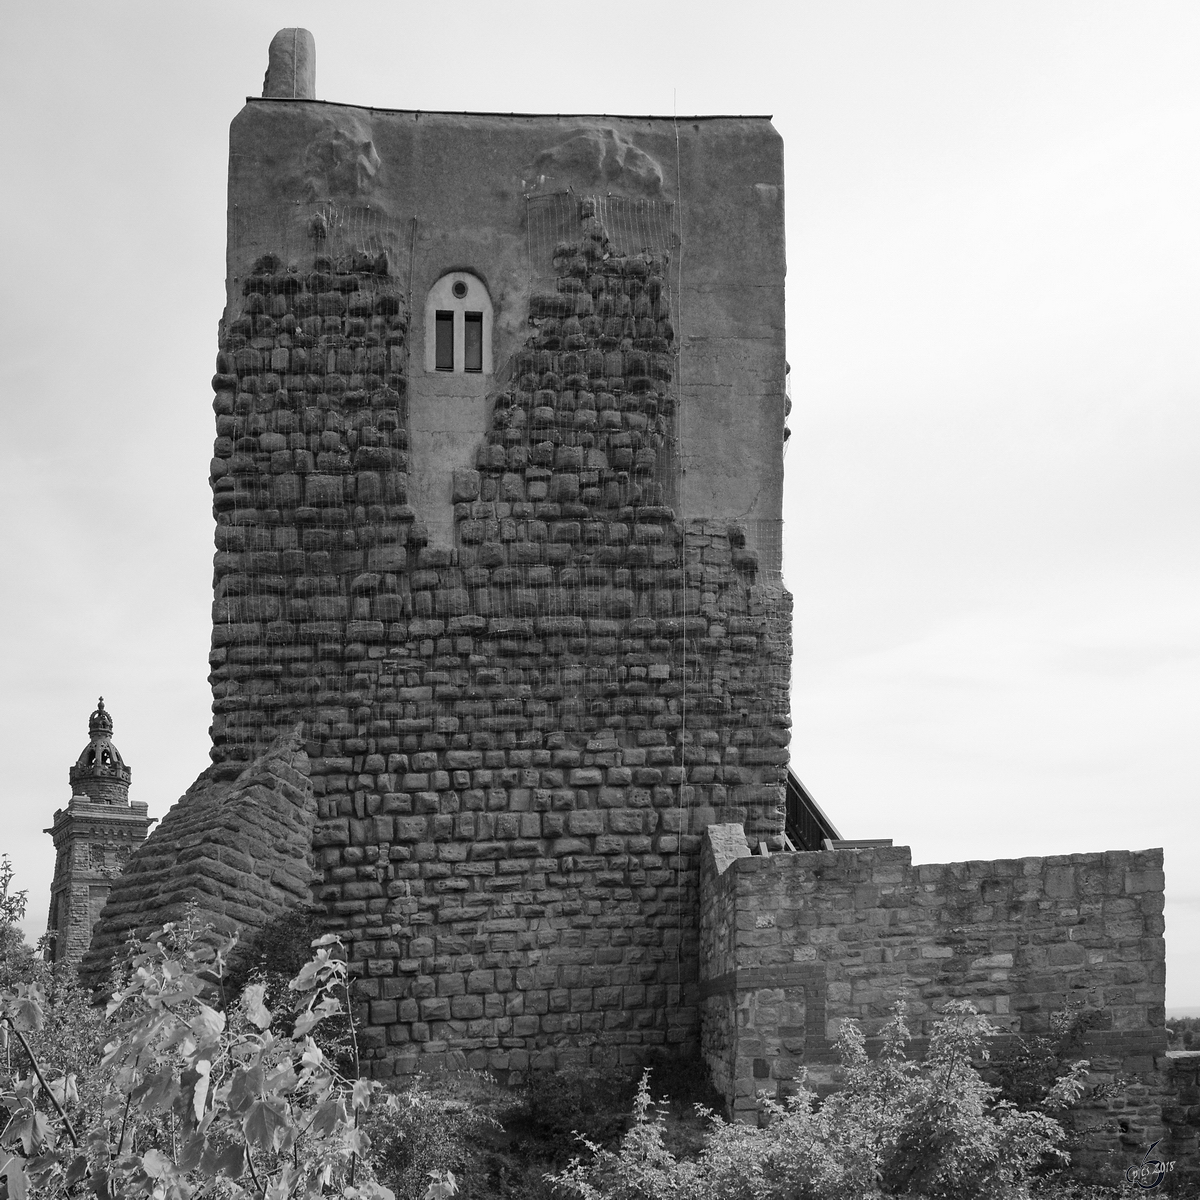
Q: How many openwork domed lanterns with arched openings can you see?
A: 1